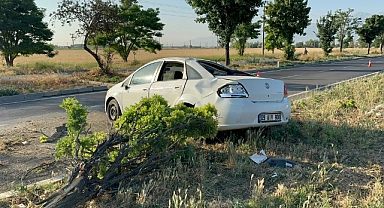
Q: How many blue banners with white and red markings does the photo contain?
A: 0